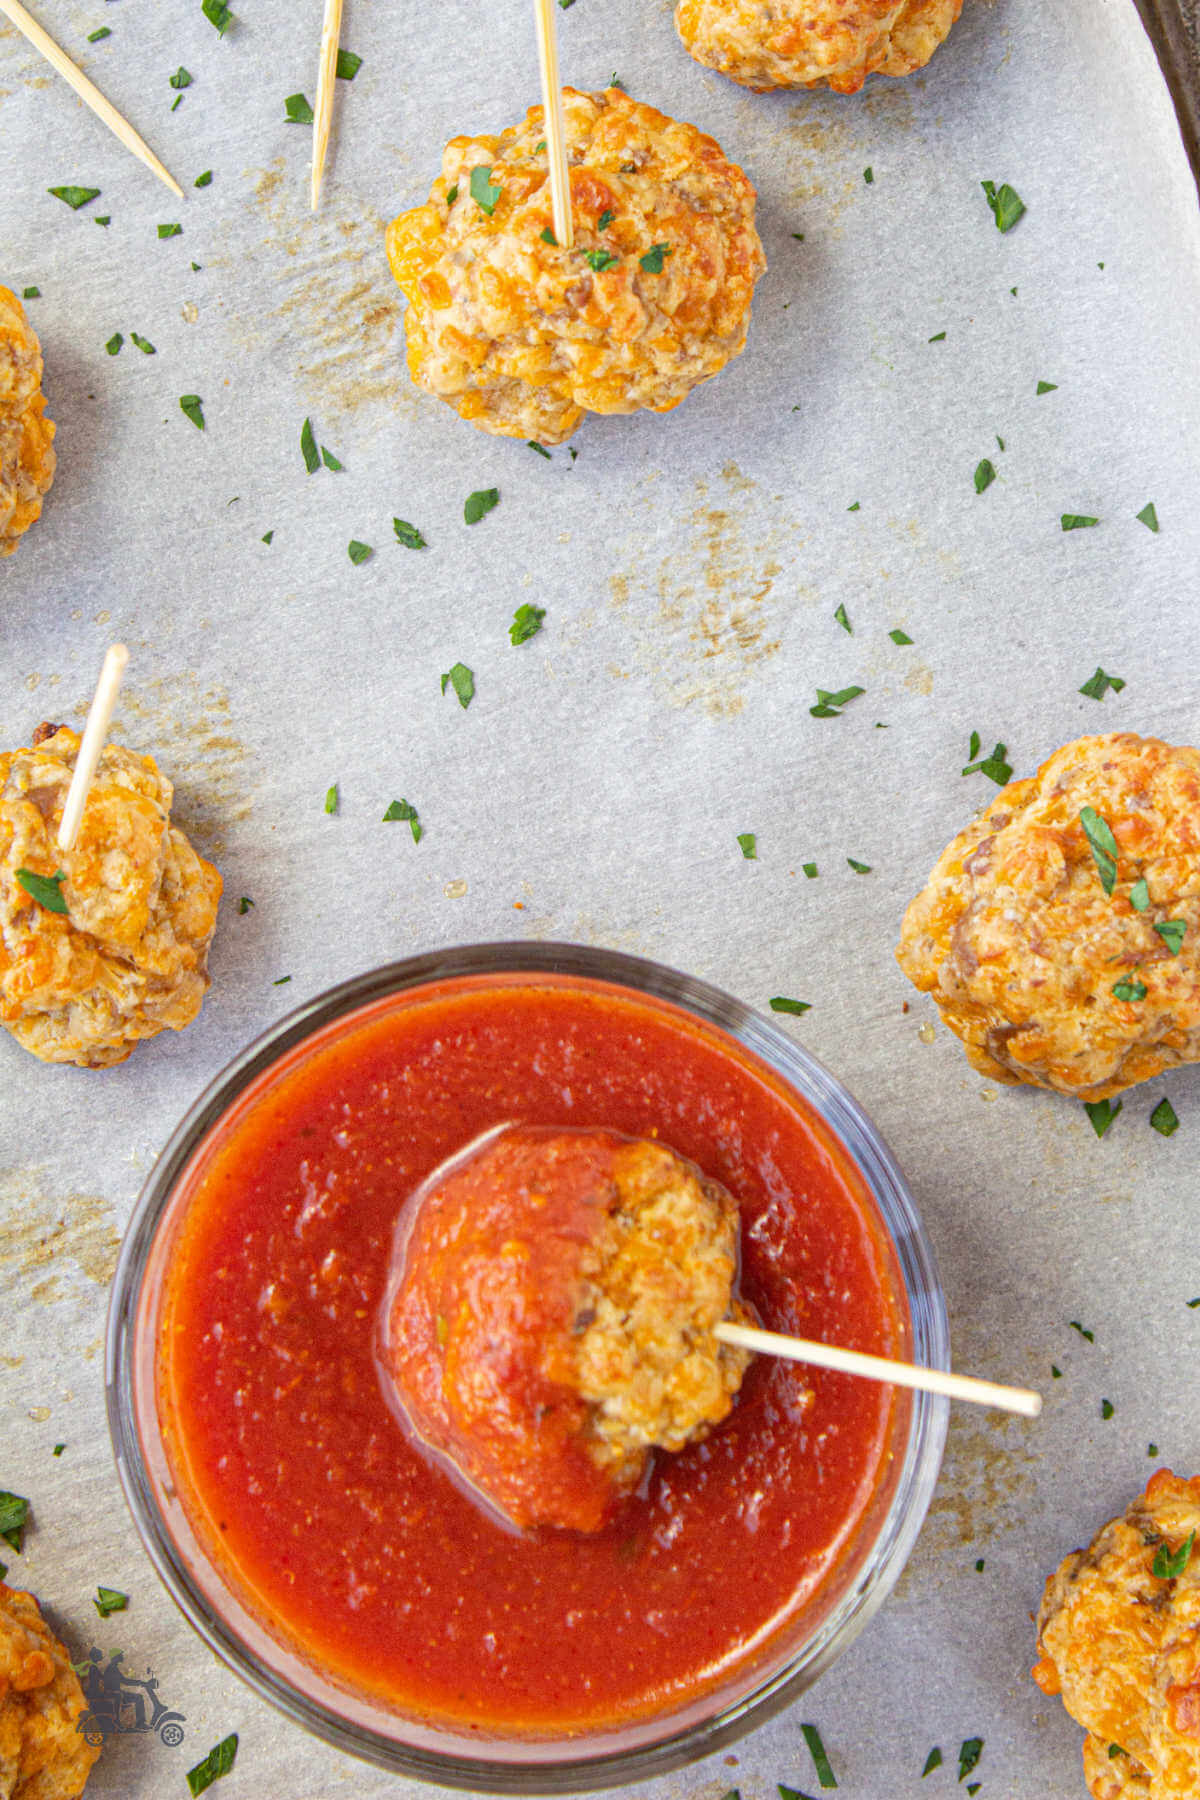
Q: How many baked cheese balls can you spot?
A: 8